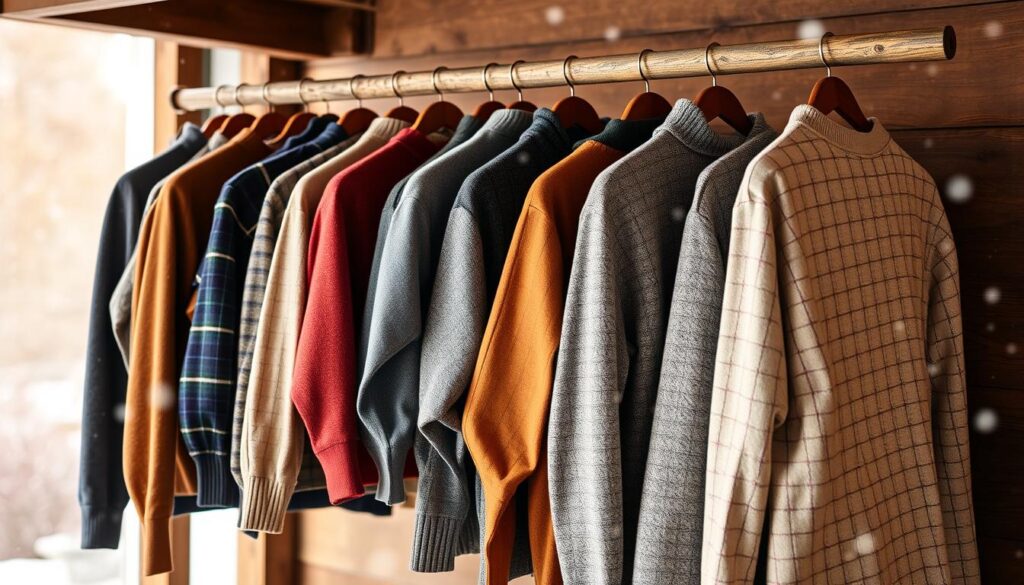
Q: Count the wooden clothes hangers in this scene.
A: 14